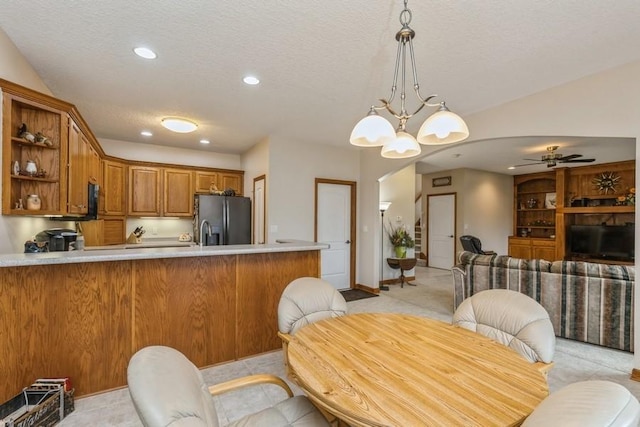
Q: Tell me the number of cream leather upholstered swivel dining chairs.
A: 4